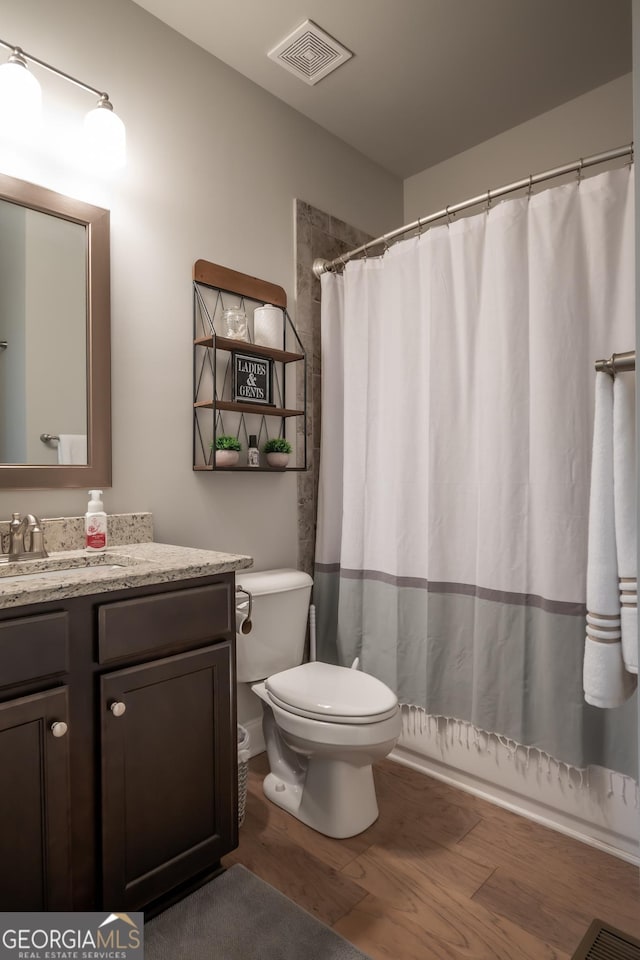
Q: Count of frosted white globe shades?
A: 2